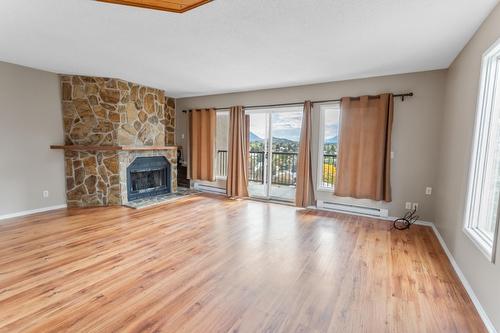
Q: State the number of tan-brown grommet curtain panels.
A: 4